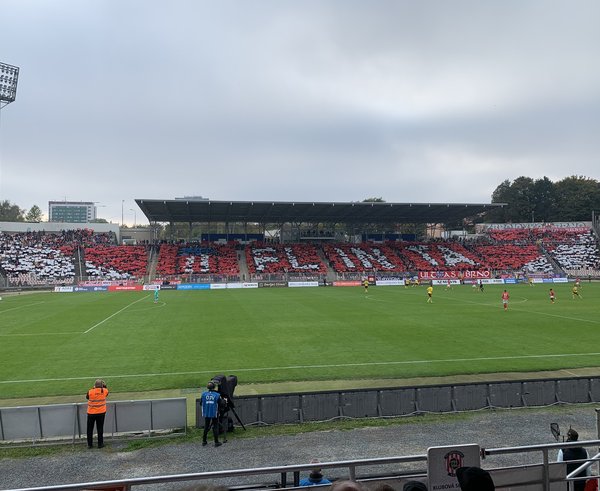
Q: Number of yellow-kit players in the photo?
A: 6